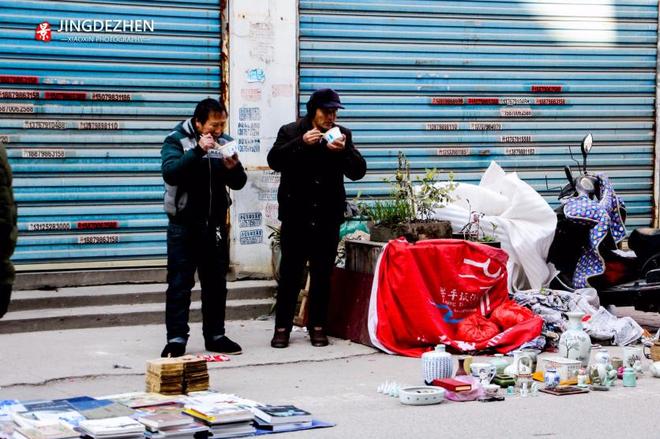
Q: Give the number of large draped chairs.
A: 0